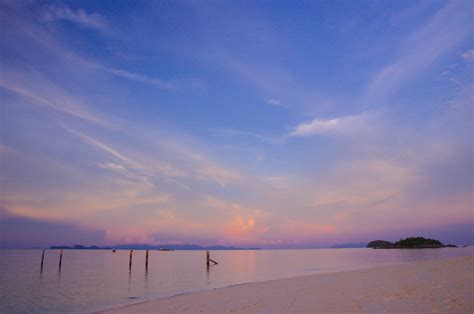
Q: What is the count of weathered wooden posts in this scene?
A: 5